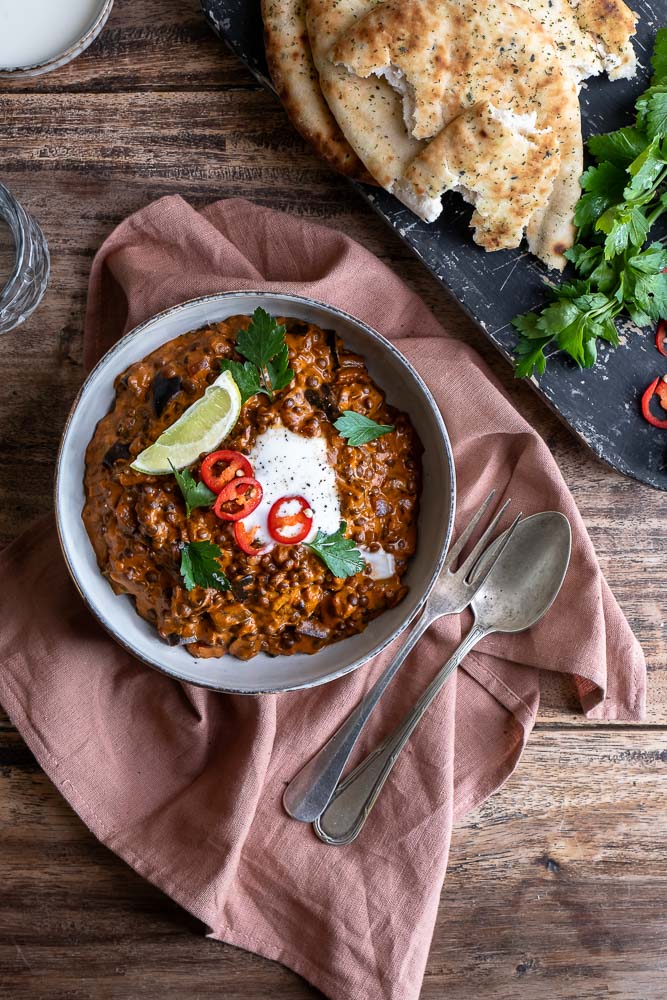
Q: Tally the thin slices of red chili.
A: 6